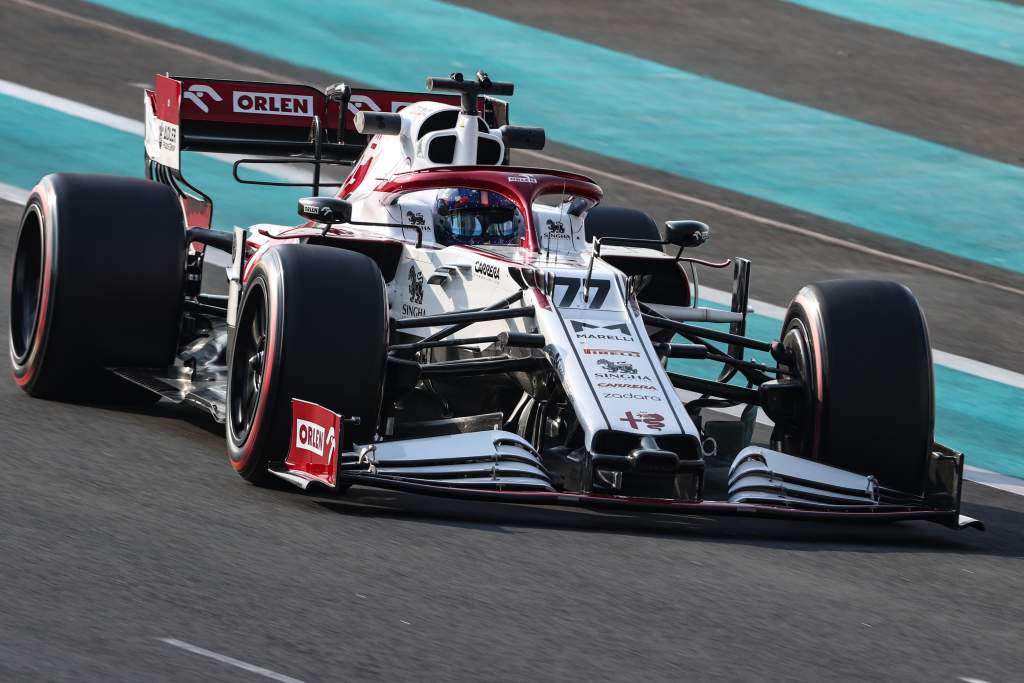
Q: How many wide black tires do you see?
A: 4